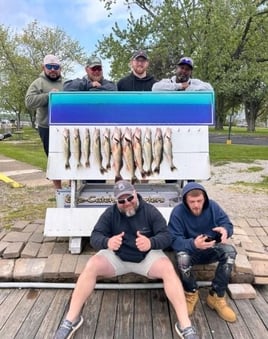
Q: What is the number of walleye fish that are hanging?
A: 11